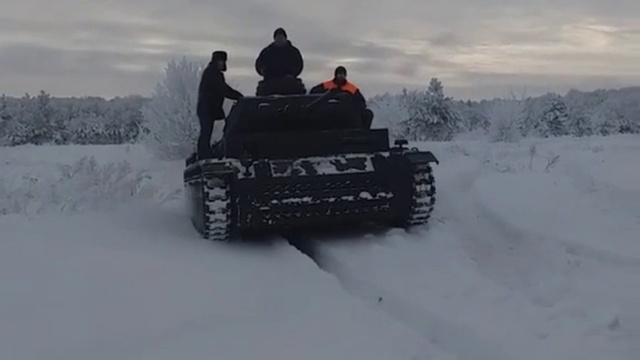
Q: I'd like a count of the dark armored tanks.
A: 1